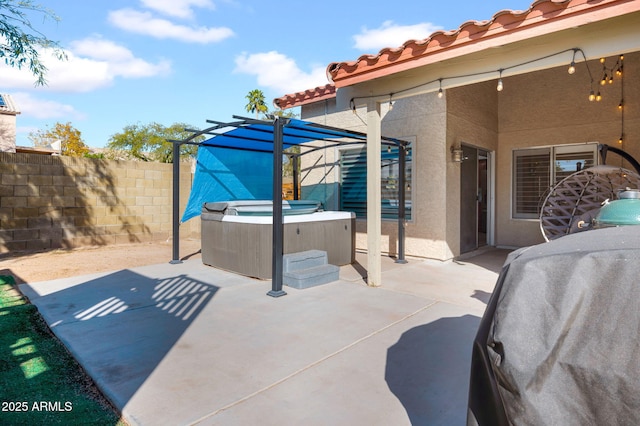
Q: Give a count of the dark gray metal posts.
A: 4